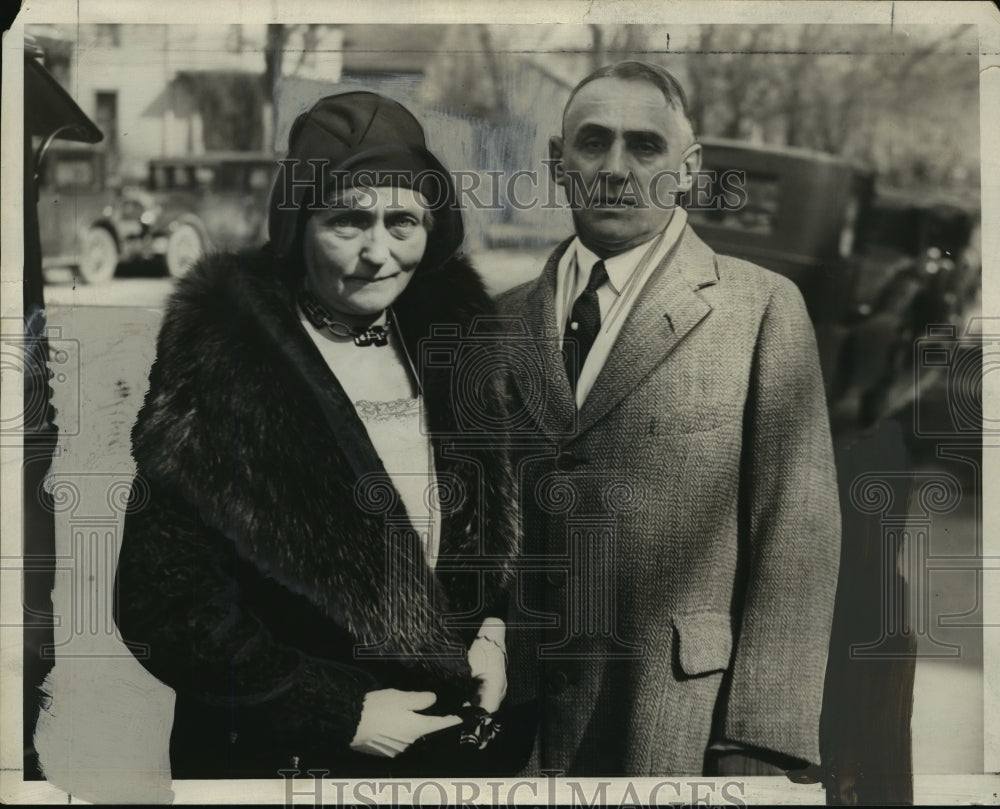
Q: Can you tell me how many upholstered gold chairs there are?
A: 0